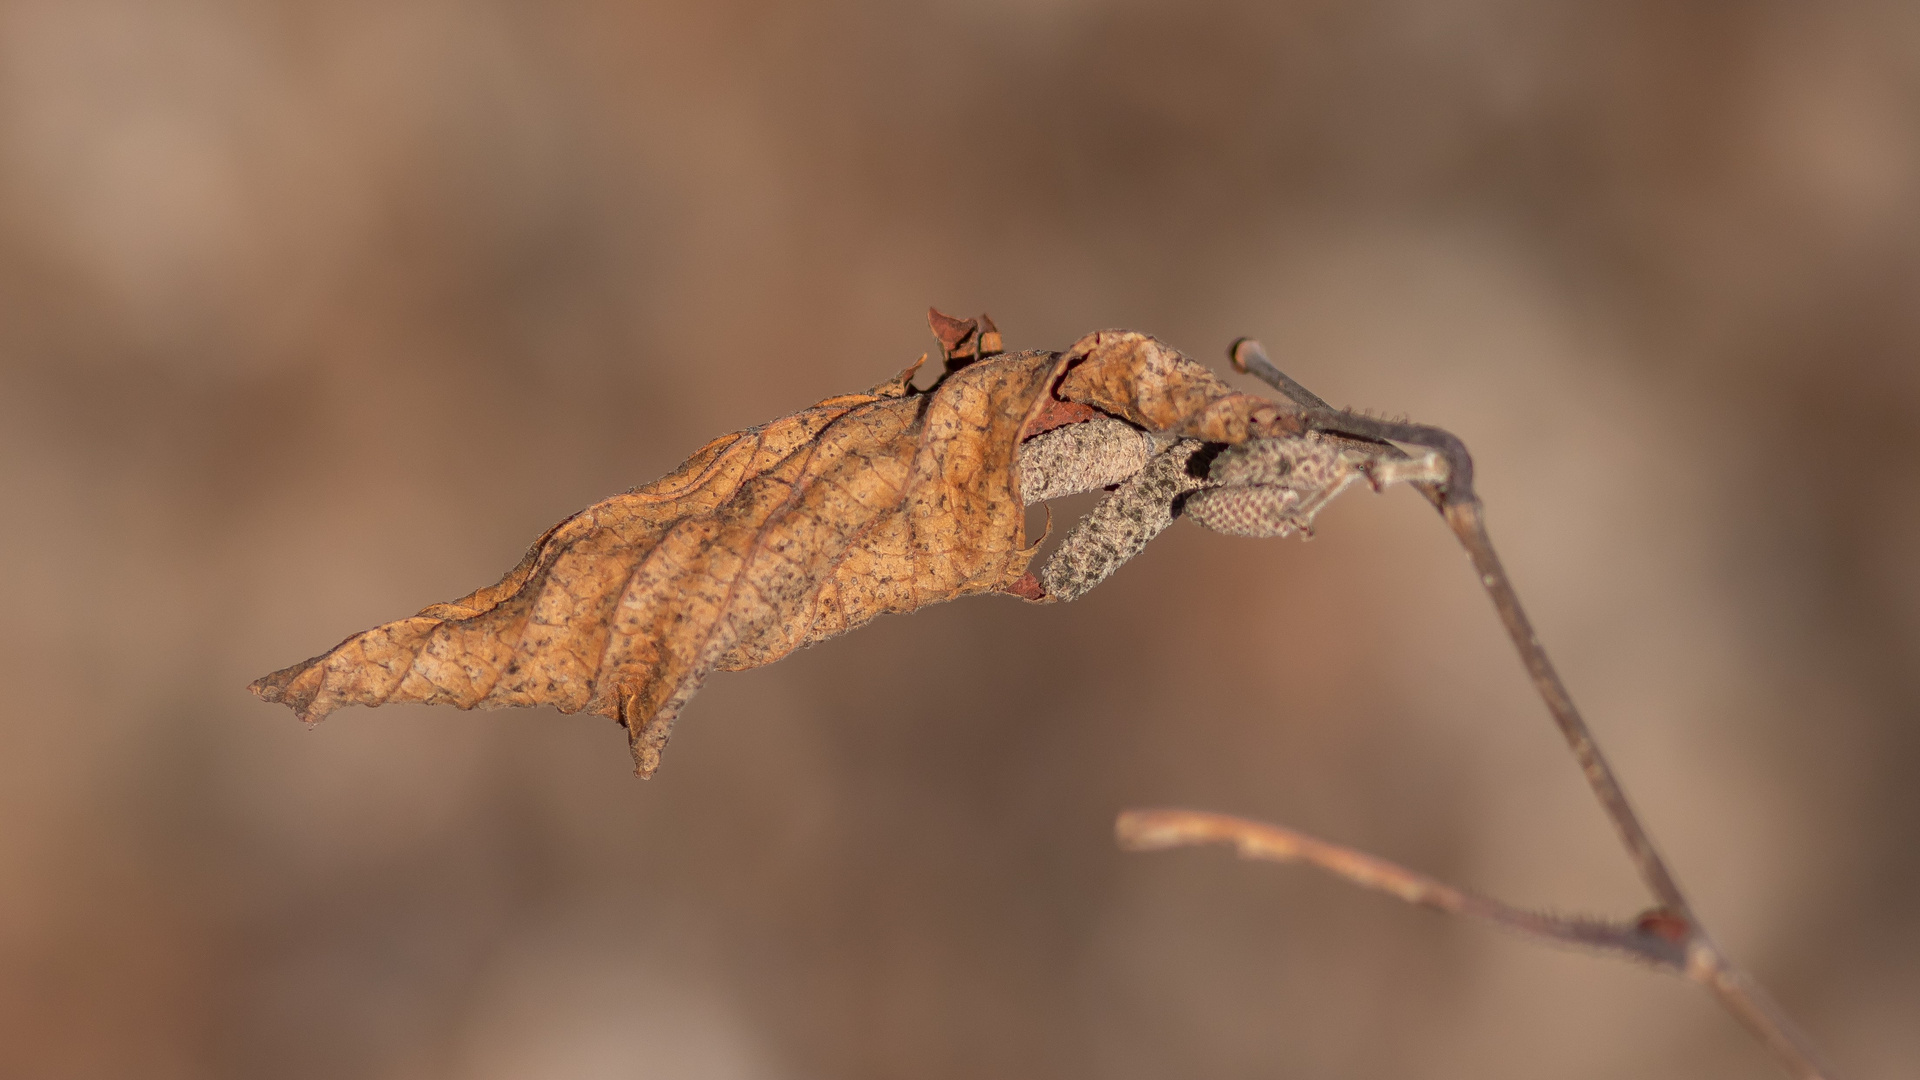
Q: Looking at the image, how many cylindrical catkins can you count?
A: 4